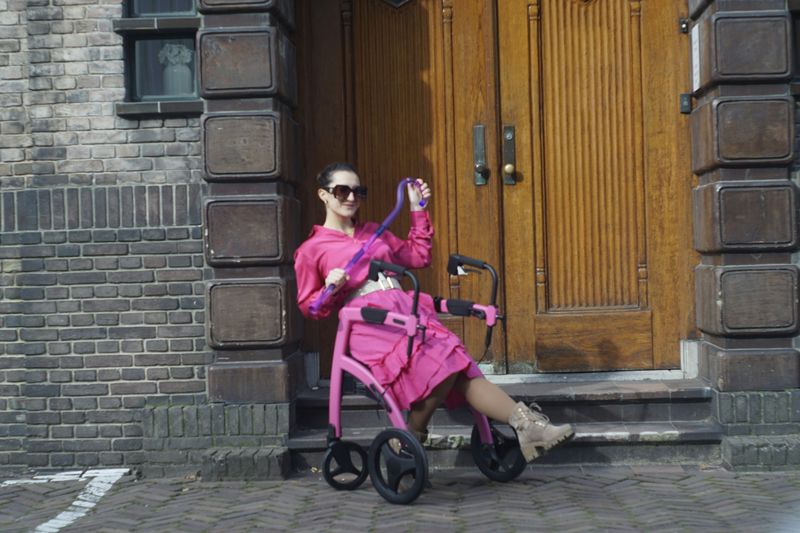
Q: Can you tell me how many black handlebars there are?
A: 2